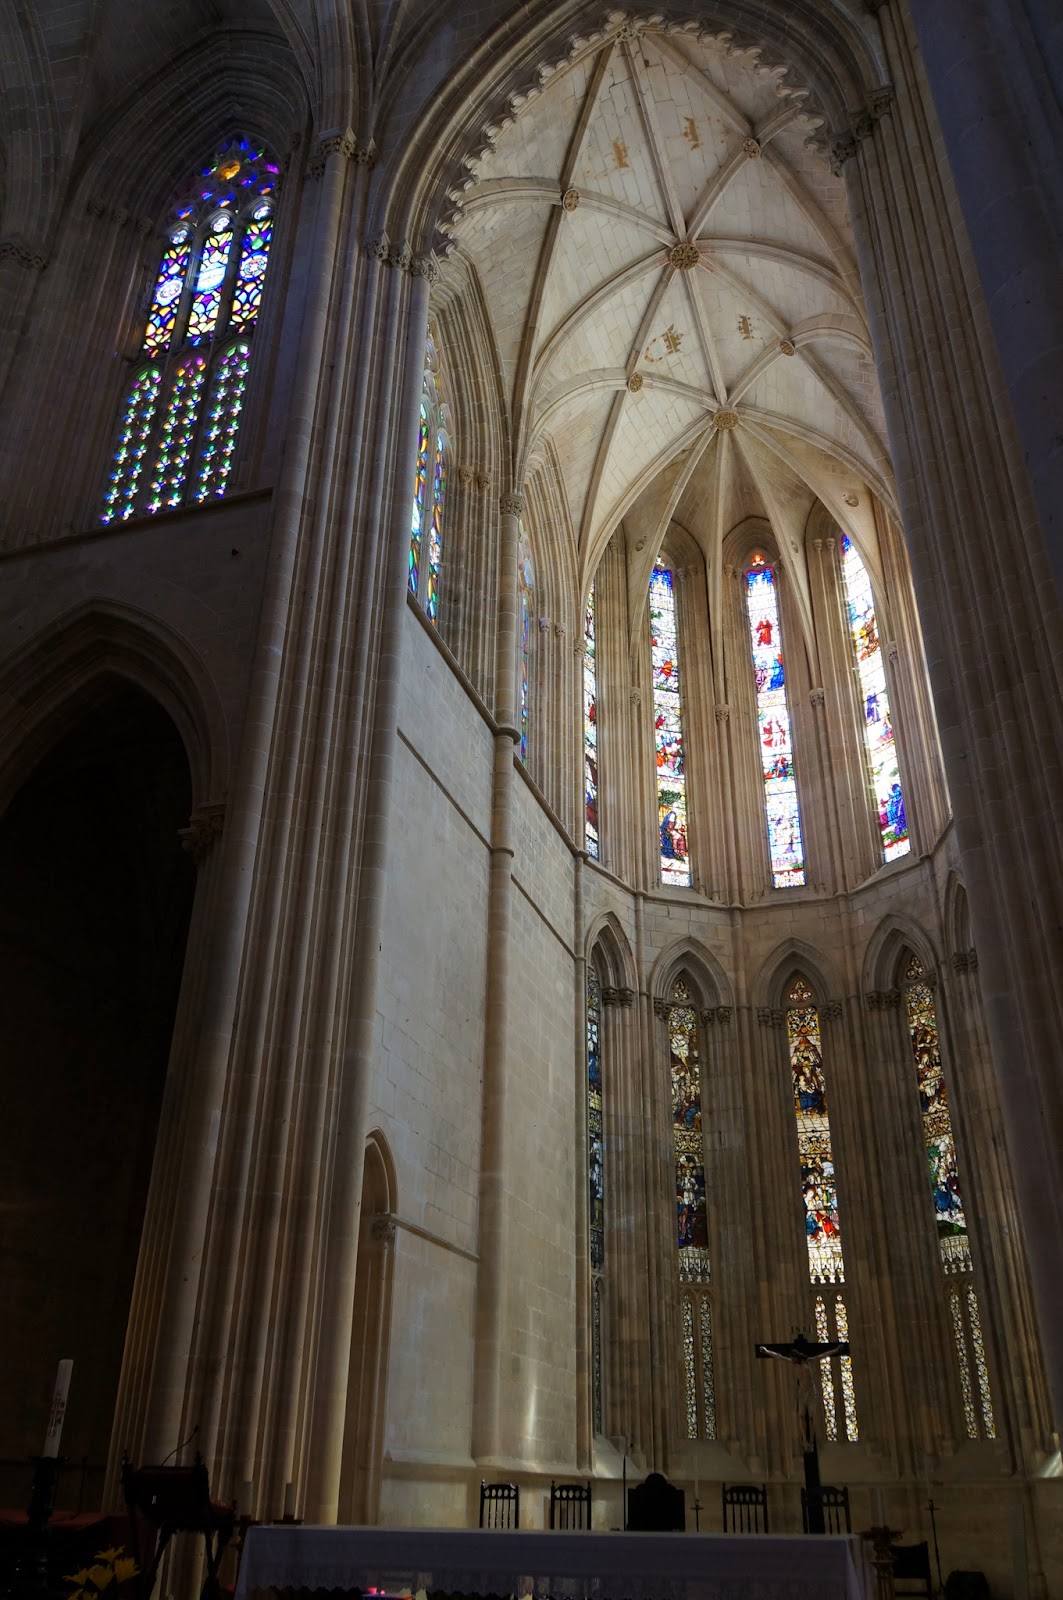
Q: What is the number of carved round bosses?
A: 6